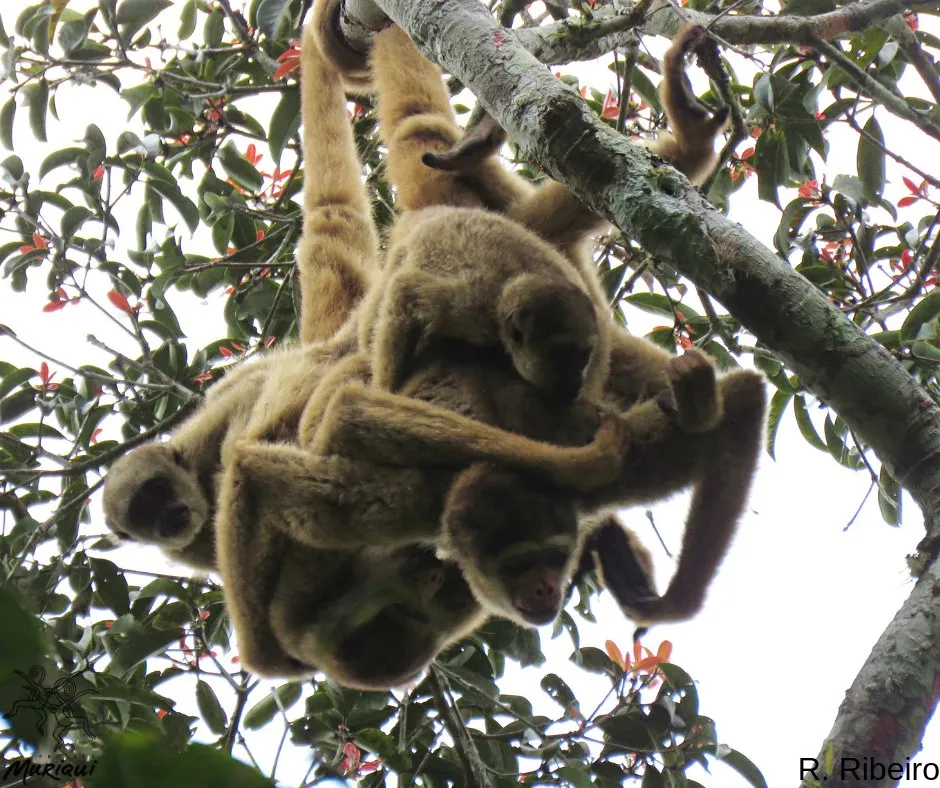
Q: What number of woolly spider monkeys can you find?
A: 4